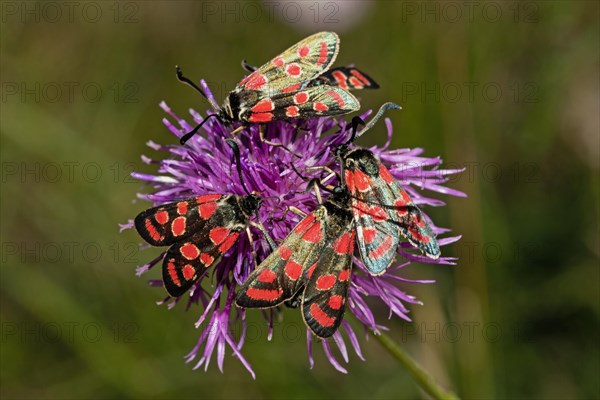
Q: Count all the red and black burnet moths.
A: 5